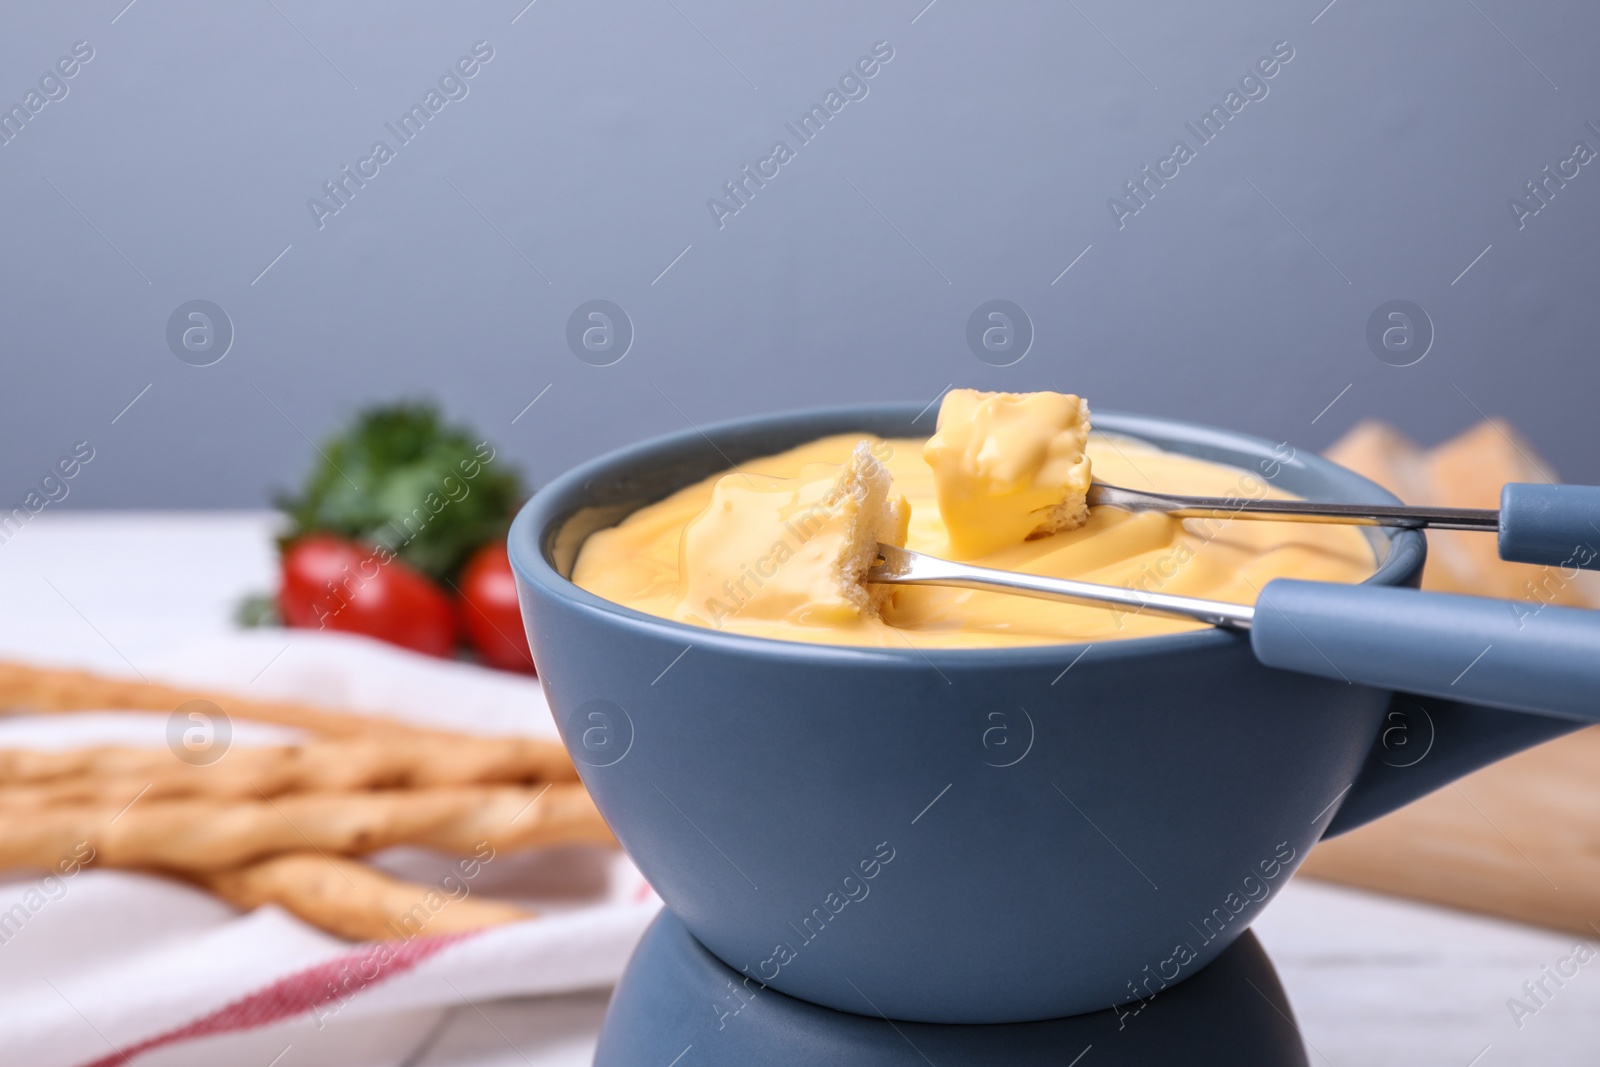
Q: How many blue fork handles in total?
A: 2